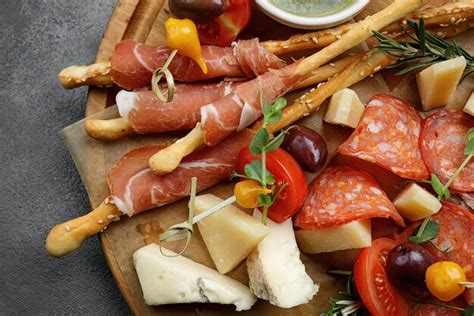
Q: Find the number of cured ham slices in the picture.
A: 4